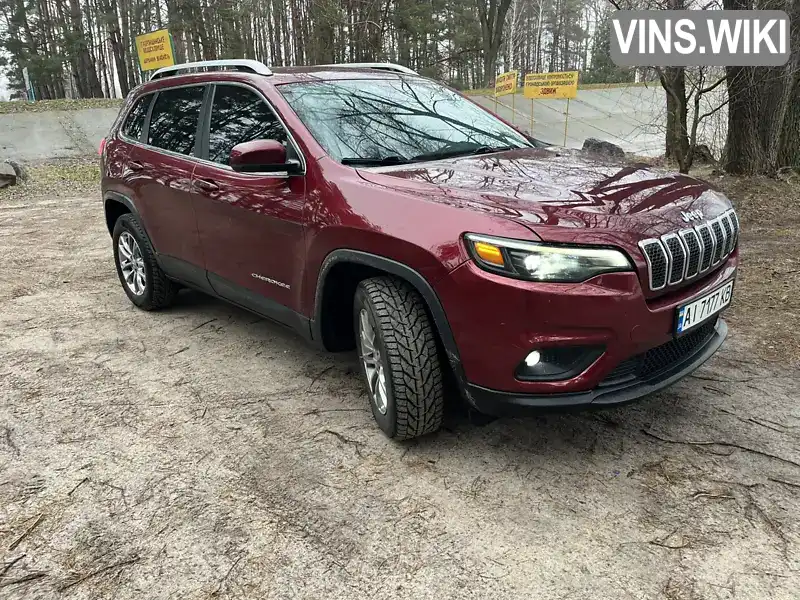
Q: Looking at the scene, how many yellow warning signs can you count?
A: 3